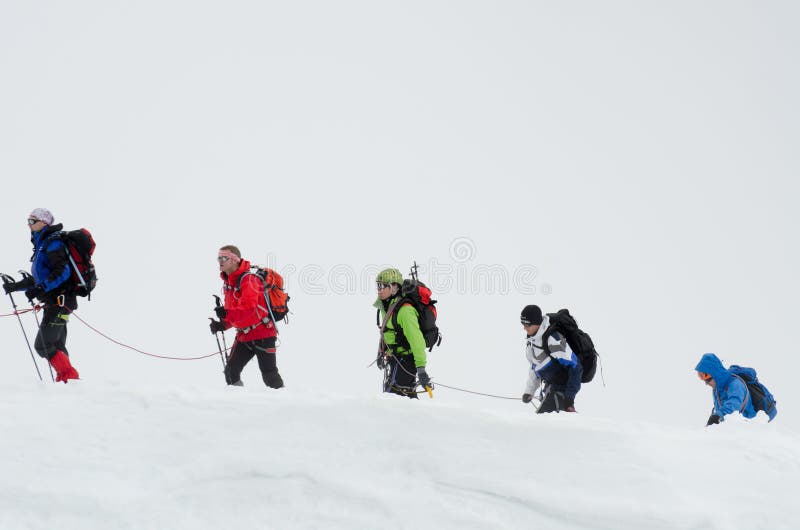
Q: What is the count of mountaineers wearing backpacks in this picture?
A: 5